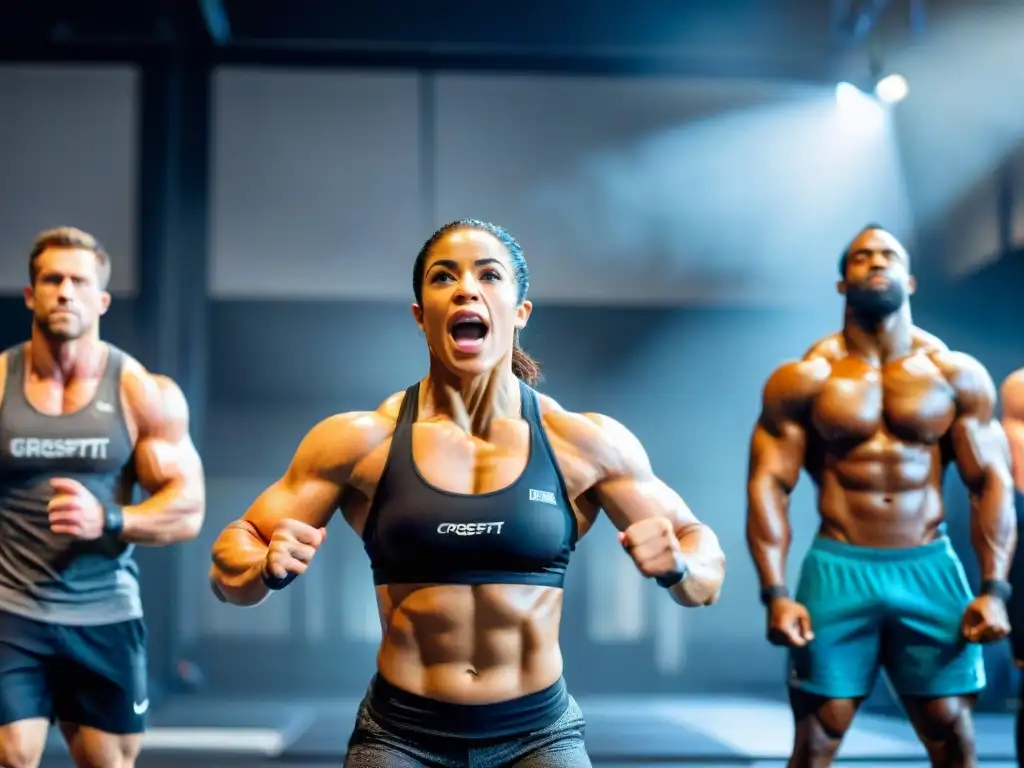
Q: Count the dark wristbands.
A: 5